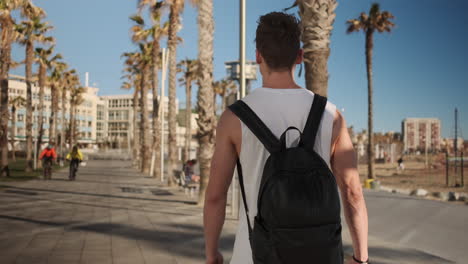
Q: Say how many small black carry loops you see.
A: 1